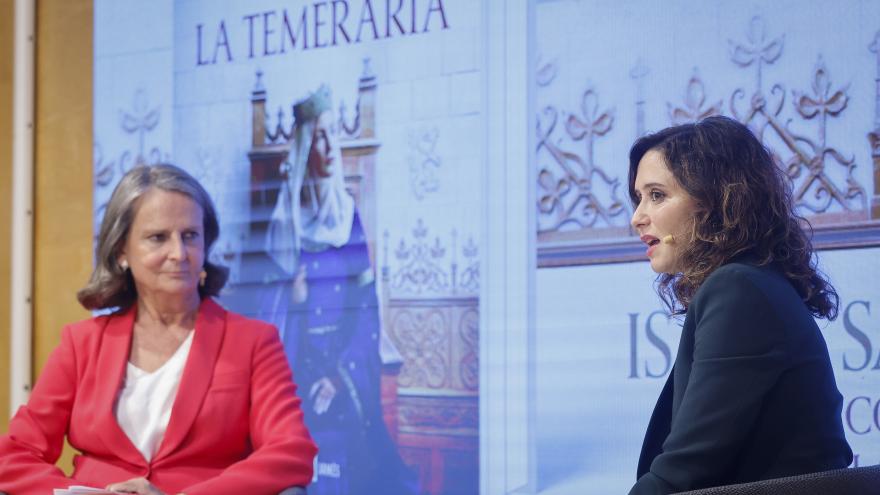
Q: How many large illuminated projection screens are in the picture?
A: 1